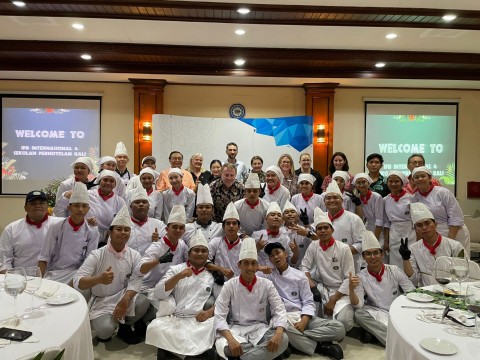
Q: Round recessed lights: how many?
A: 9